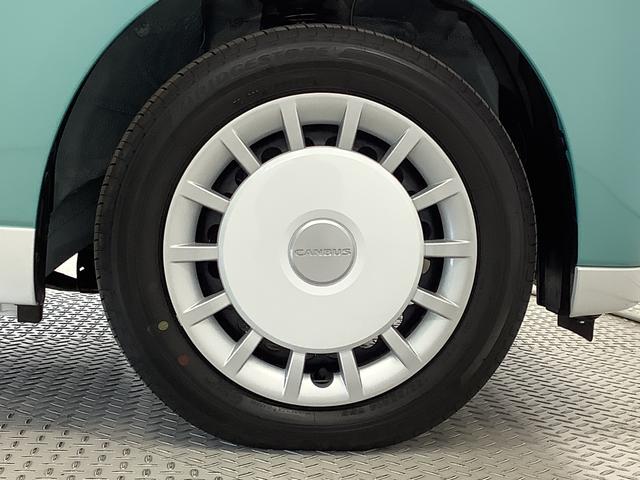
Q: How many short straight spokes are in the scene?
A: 14